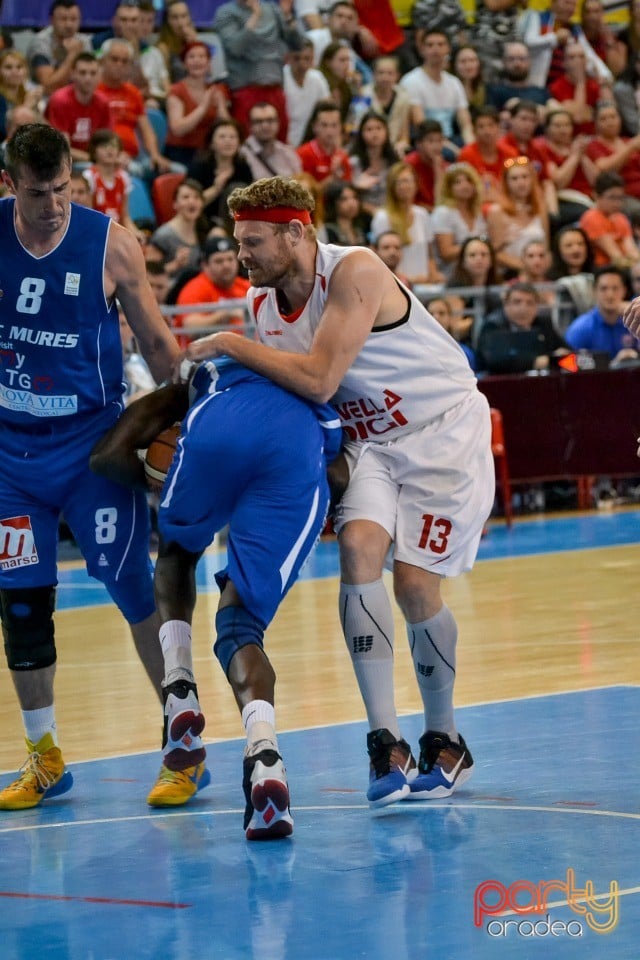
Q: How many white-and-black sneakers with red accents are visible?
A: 2